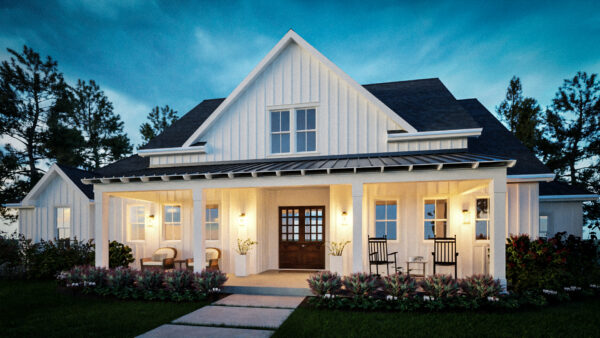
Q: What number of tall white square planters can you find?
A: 2